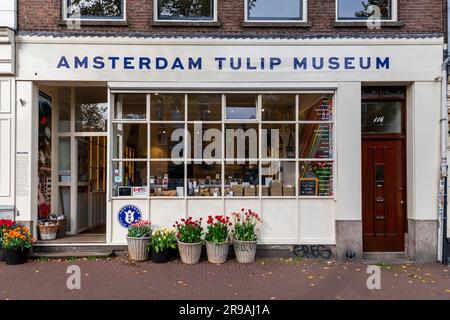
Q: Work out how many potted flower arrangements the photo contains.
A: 7